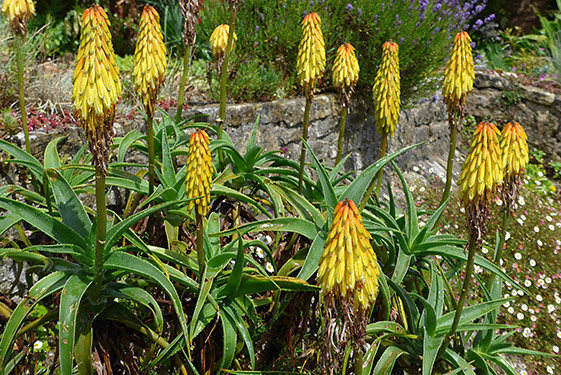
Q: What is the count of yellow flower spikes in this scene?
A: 12